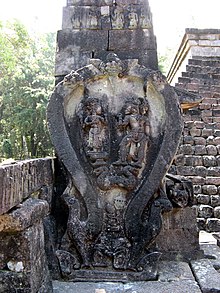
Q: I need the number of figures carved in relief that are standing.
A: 2